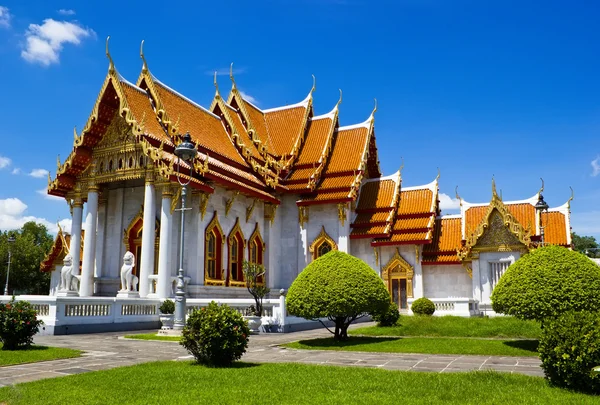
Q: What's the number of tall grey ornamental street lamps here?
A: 3